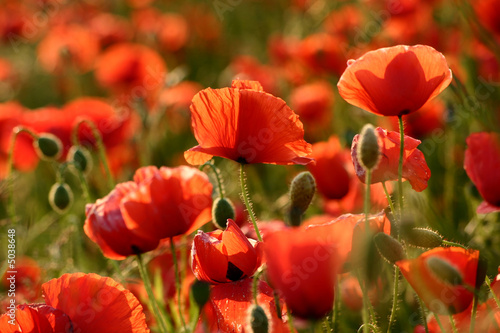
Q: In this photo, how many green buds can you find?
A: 11